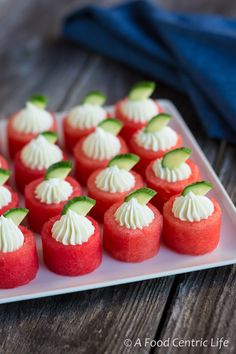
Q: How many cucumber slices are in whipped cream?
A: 14